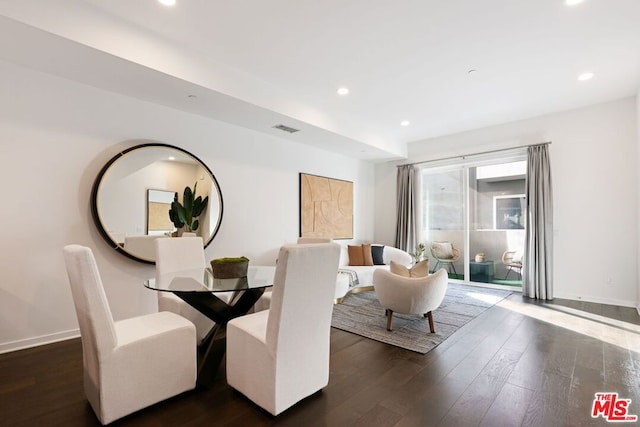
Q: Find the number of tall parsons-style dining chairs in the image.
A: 4